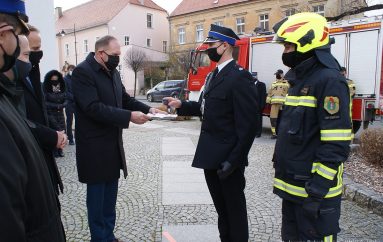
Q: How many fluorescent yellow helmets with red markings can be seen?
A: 1